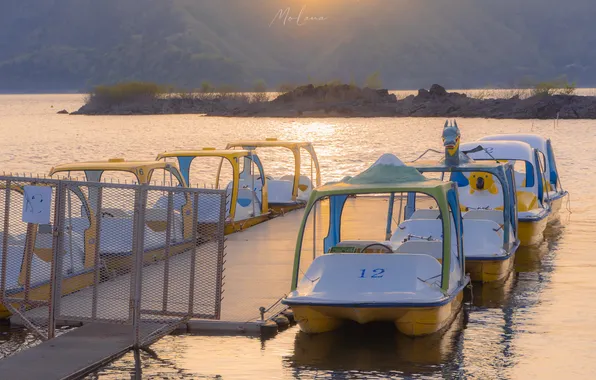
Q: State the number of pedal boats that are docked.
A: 8